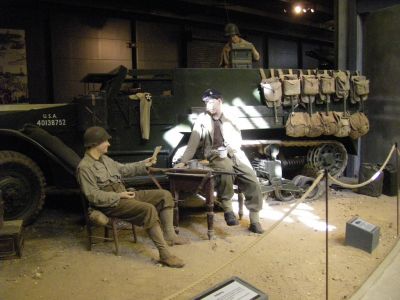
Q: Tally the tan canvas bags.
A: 11